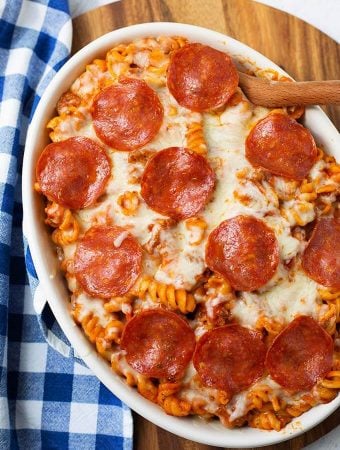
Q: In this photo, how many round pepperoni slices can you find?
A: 11